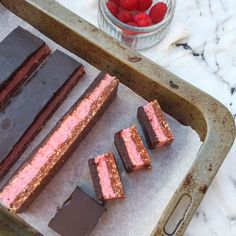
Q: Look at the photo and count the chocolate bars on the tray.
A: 7